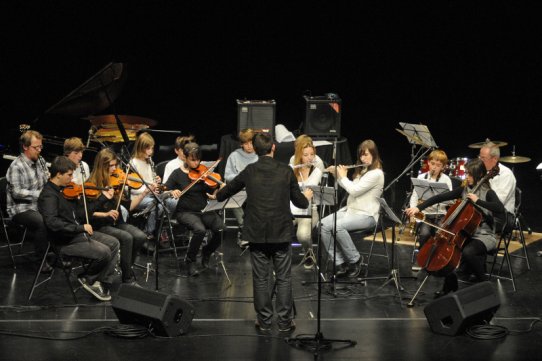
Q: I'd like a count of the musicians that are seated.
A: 13